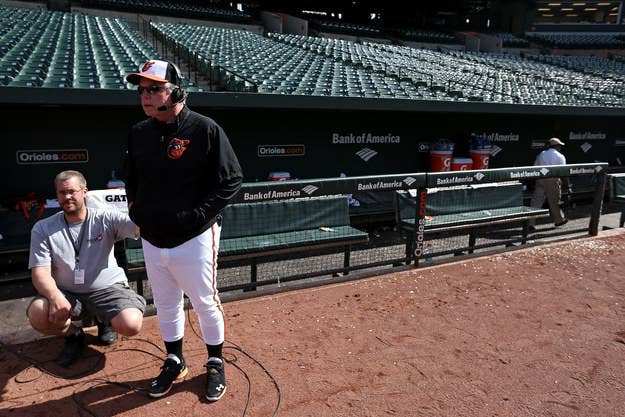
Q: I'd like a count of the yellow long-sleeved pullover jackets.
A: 0